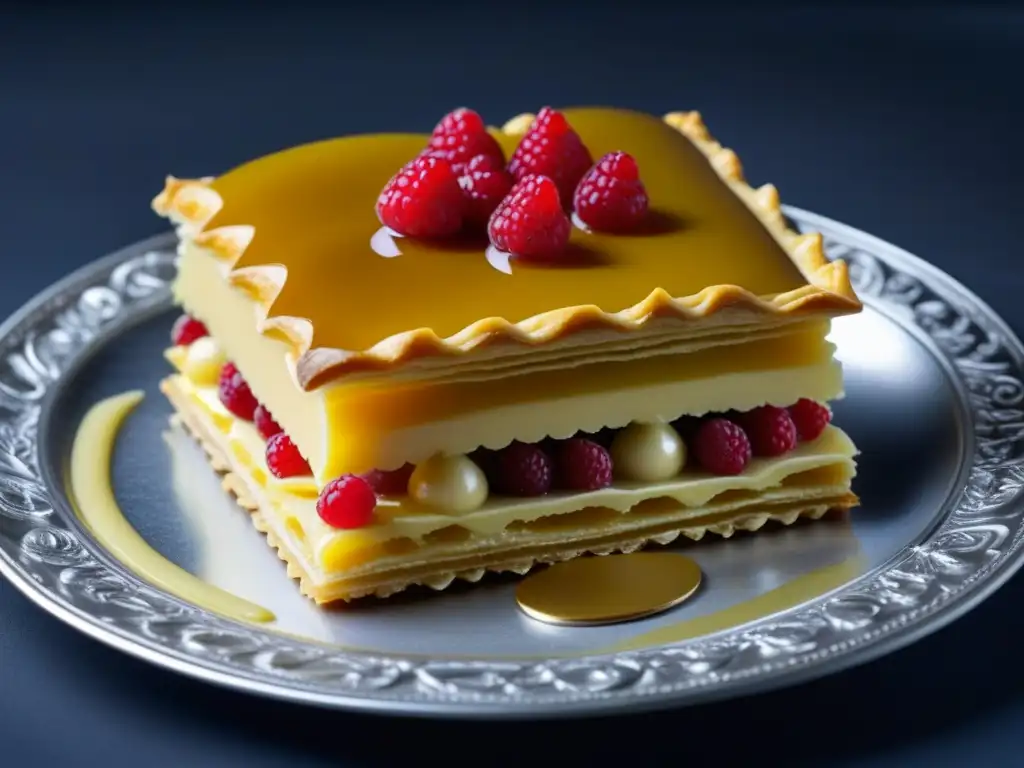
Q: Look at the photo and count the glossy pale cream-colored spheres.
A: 3